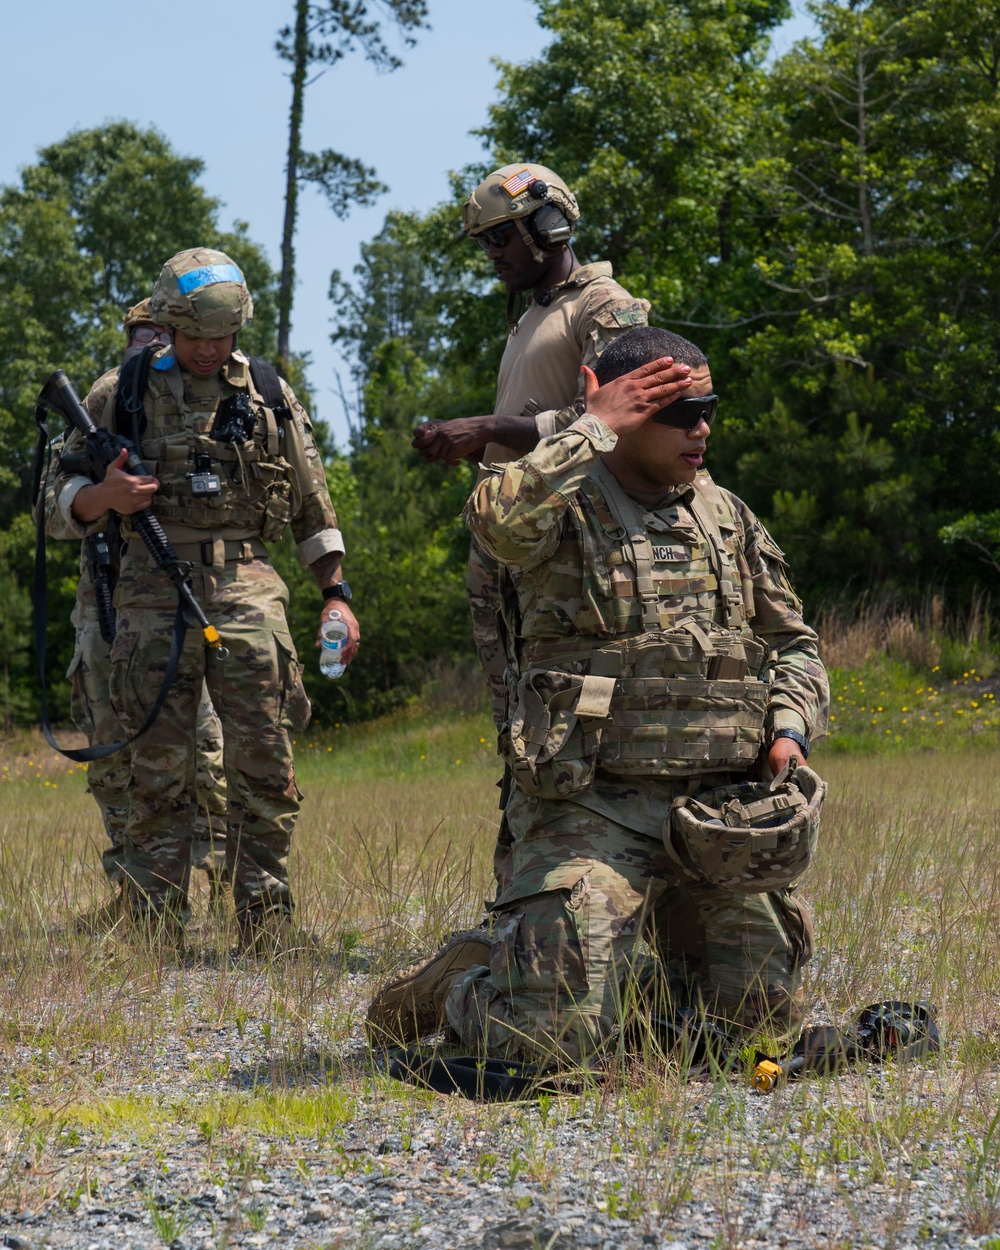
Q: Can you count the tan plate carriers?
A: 2